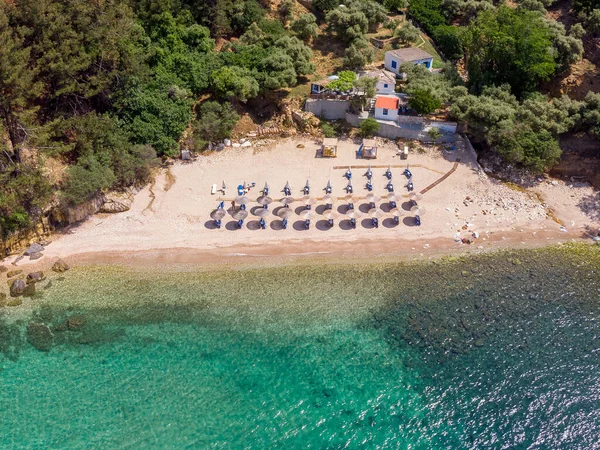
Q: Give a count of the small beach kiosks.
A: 2